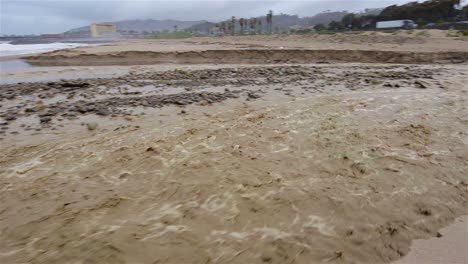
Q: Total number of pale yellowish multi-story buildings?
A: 1